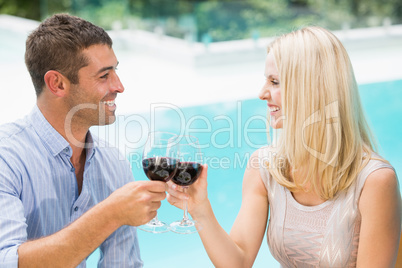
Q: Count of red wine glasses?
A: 2